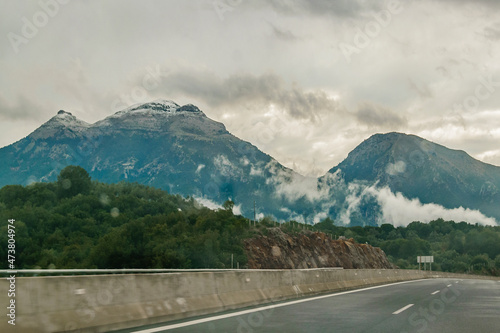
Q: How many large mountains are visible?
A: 2